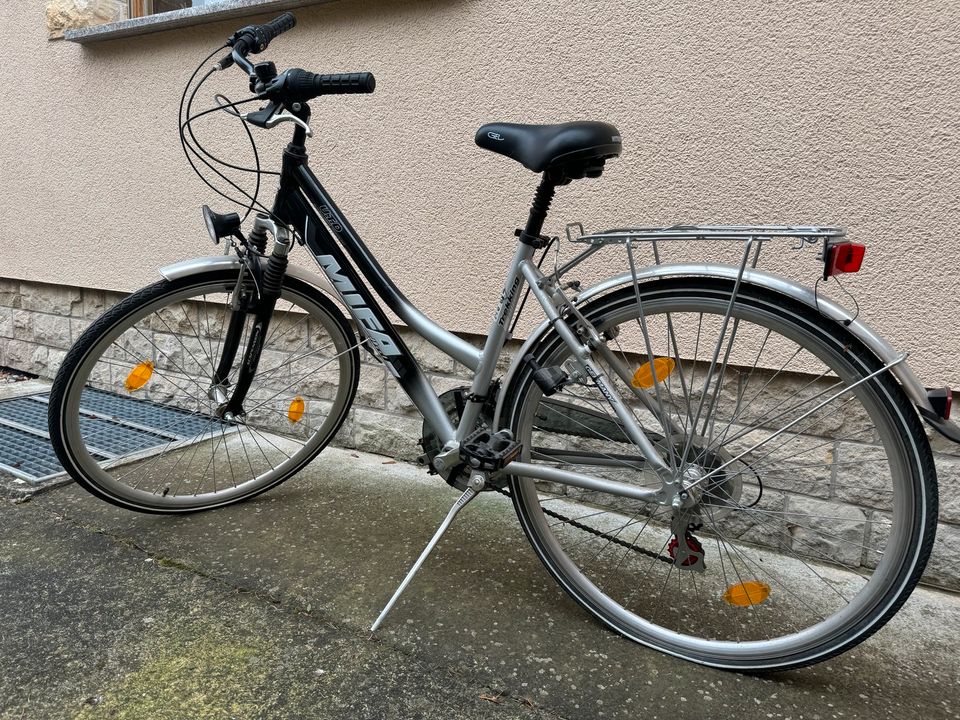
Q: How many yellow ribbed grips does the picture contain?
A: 0